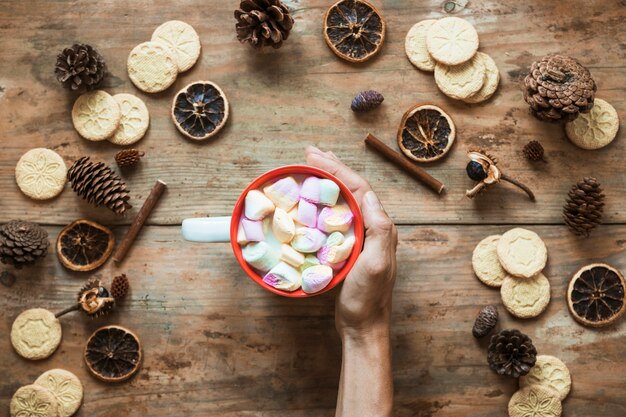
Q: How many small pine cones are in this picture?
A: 5